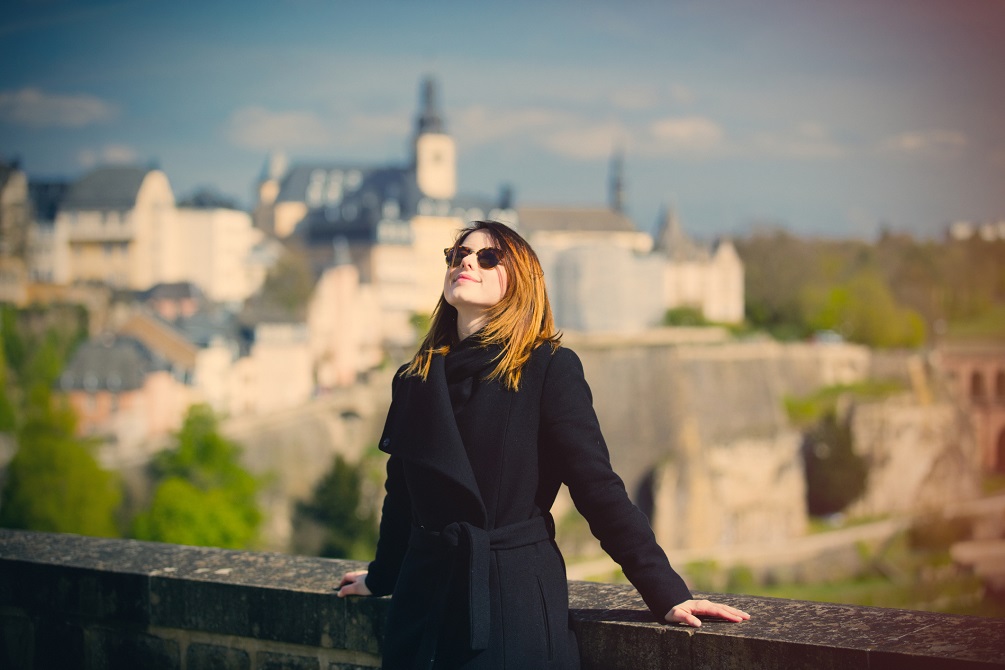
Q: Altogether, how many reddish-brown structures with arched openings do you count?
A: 1